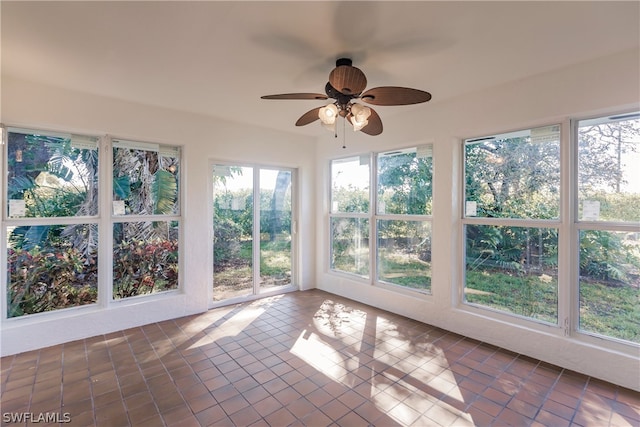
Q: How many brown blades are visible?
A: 5